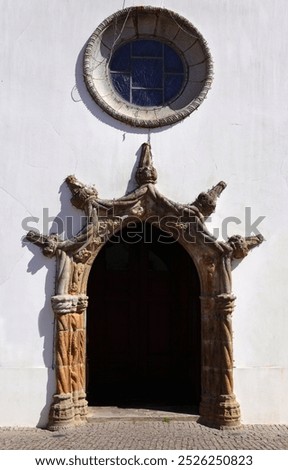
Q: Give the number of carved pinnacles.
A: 5